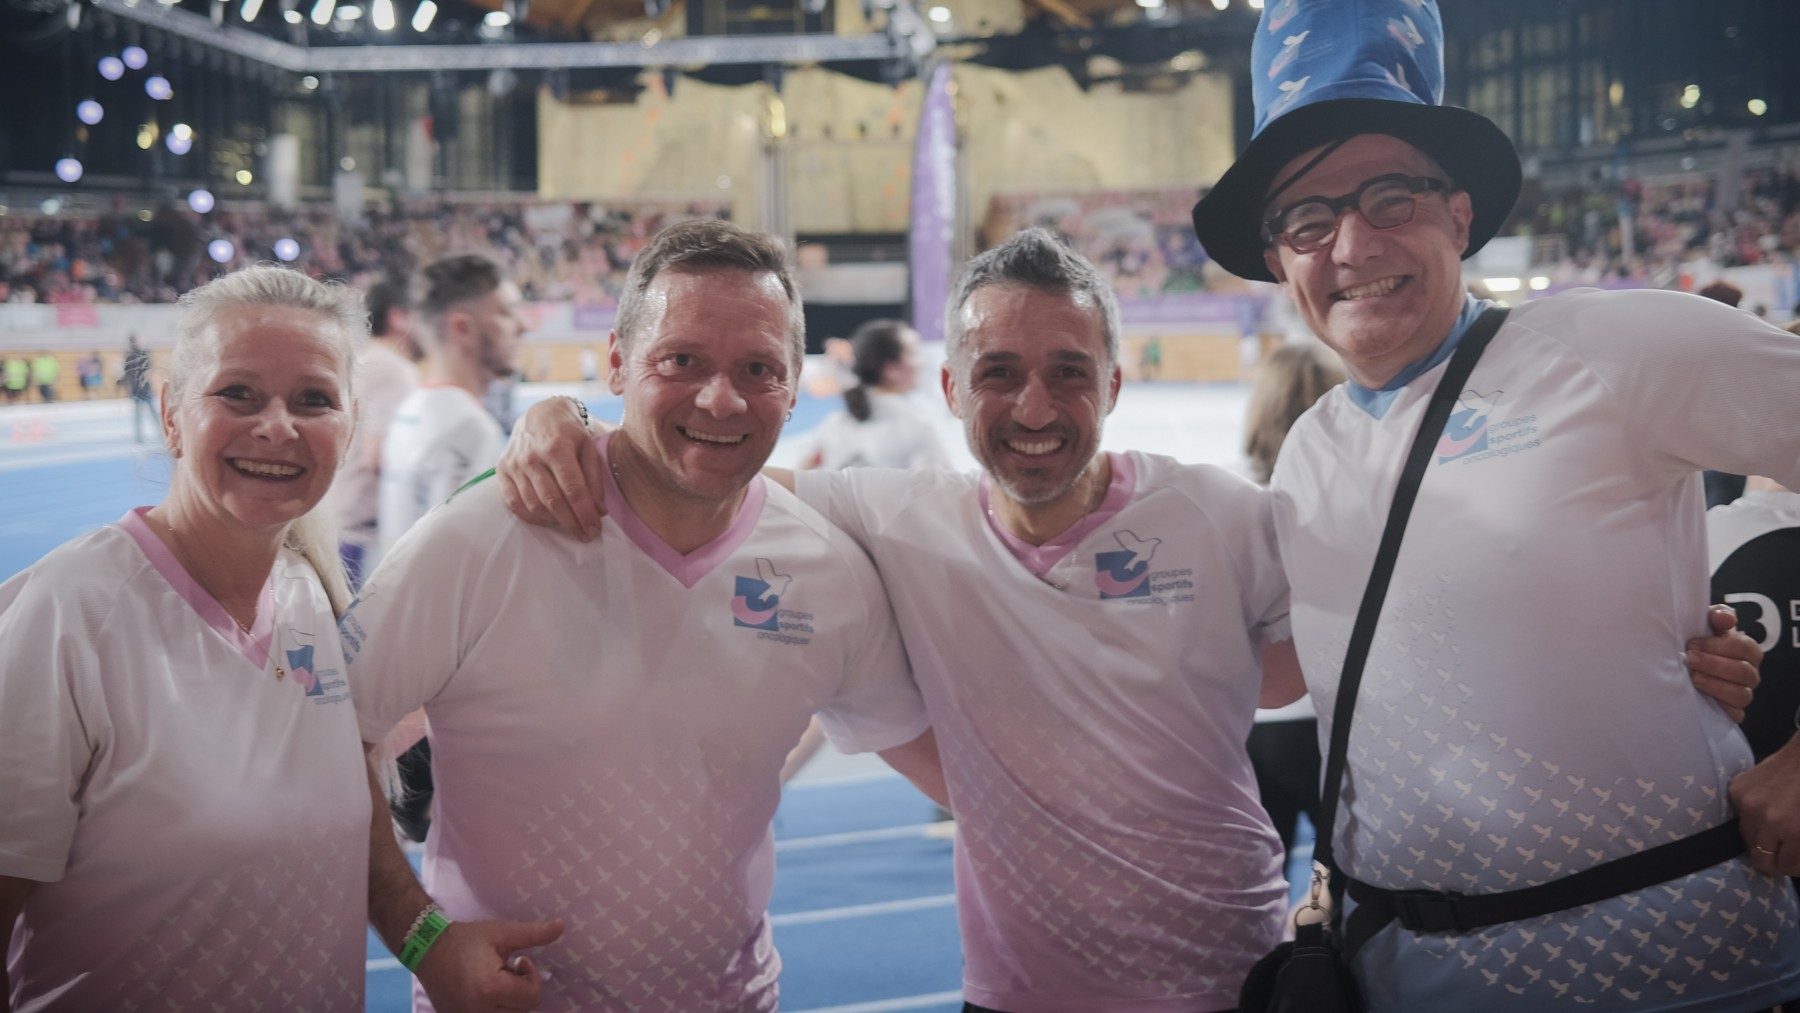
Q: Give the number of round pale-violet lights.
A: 9